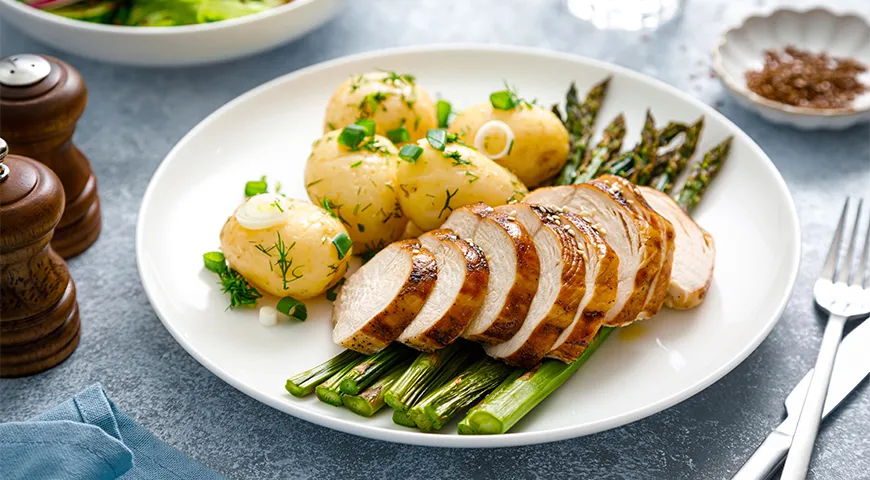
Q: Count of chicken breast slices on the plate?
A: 8